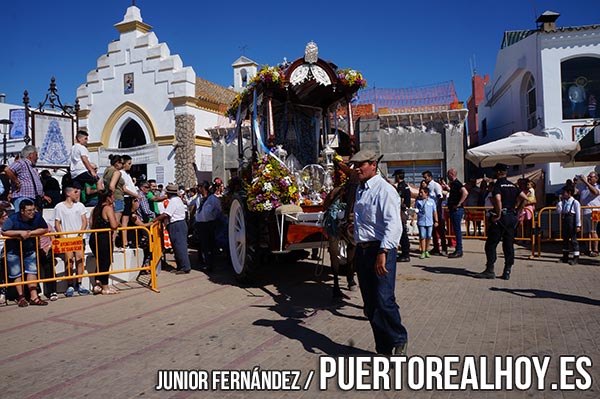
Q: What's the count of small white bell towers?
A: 1